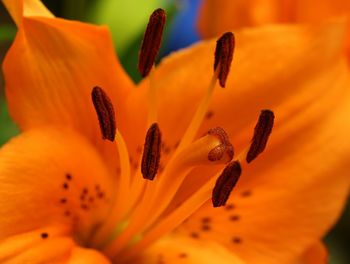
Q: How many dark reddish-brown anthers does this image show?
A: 6